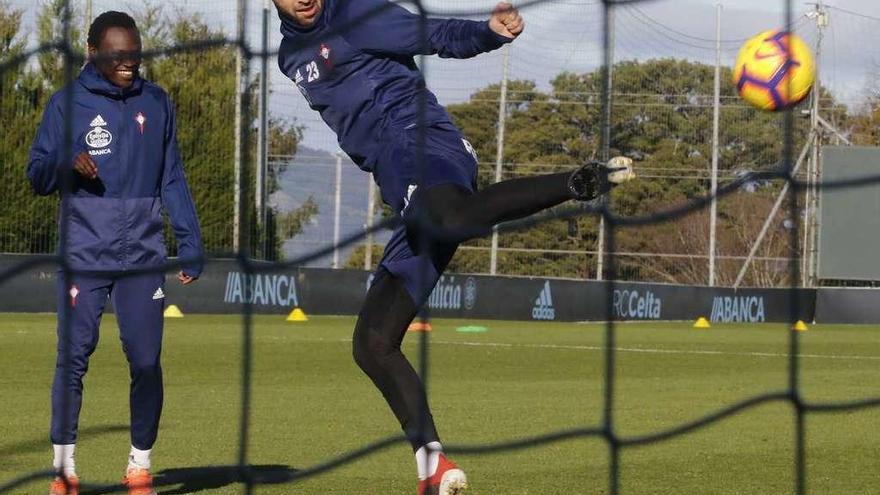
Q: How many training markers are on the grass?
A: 6